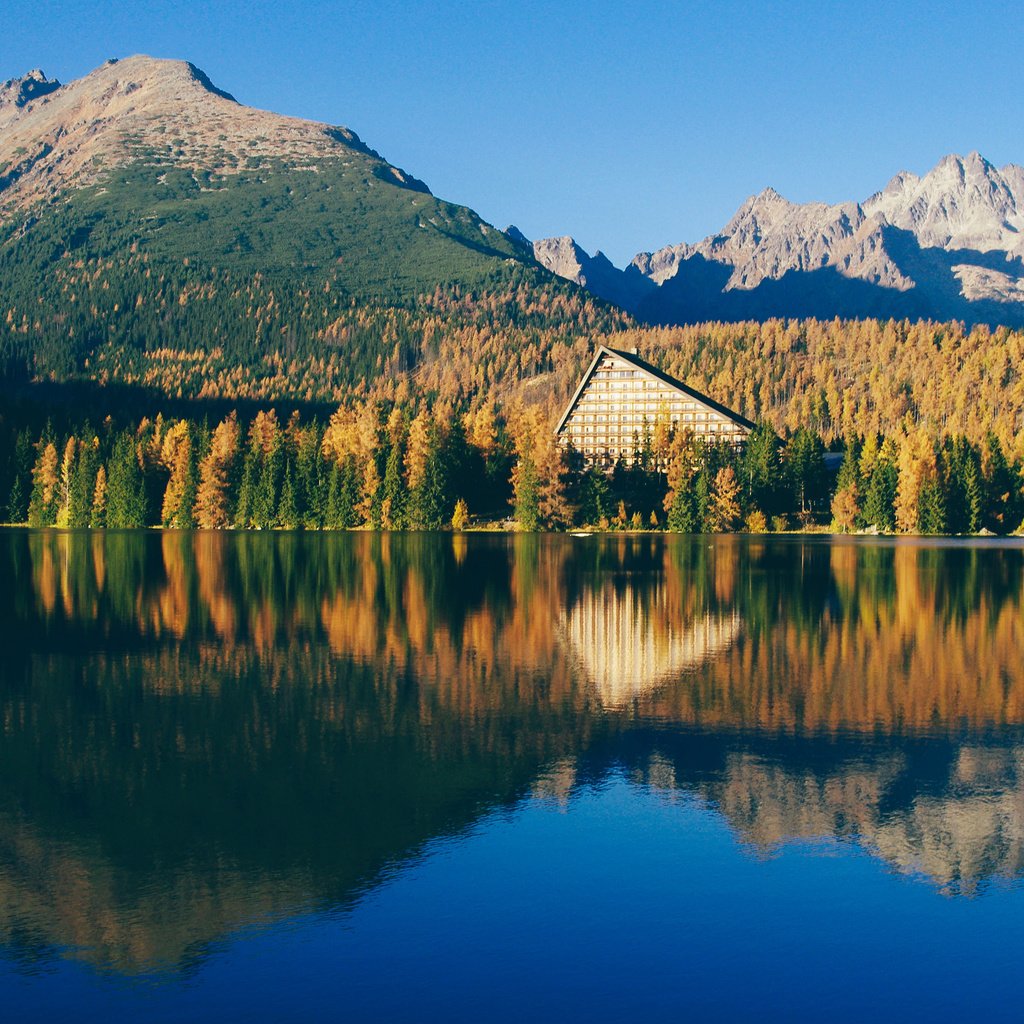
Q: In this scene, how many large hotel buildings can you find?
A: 1